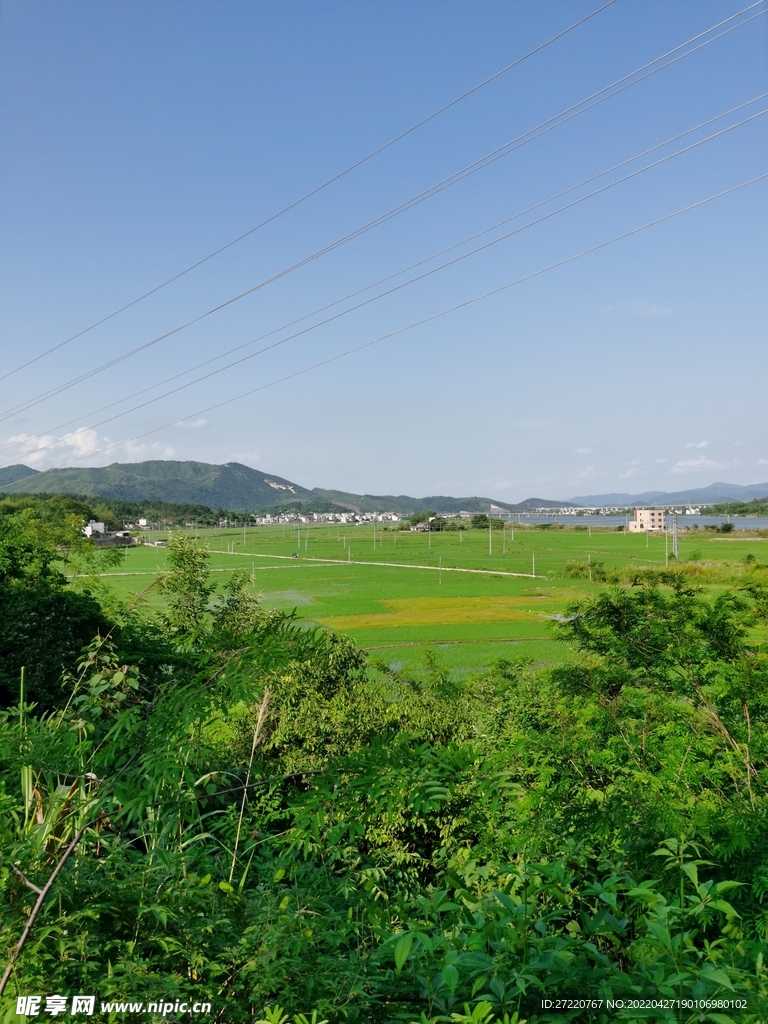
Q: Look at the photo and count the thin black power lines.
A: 6